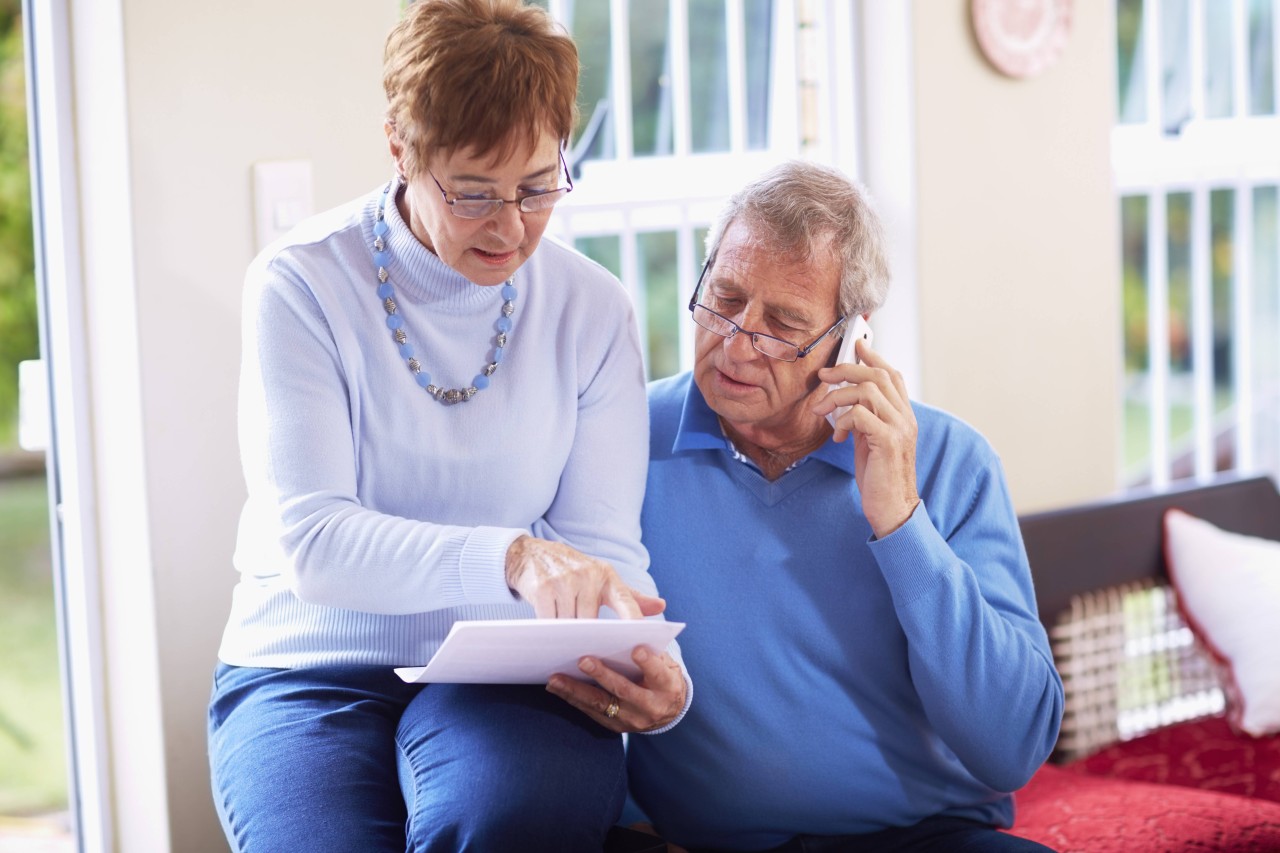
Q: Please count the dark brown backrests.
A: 1